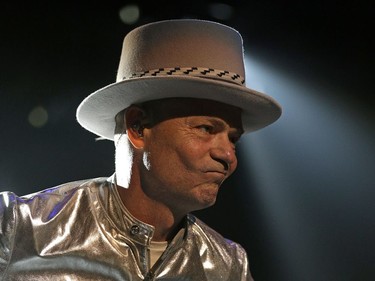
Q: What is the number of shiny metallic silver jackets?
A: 1